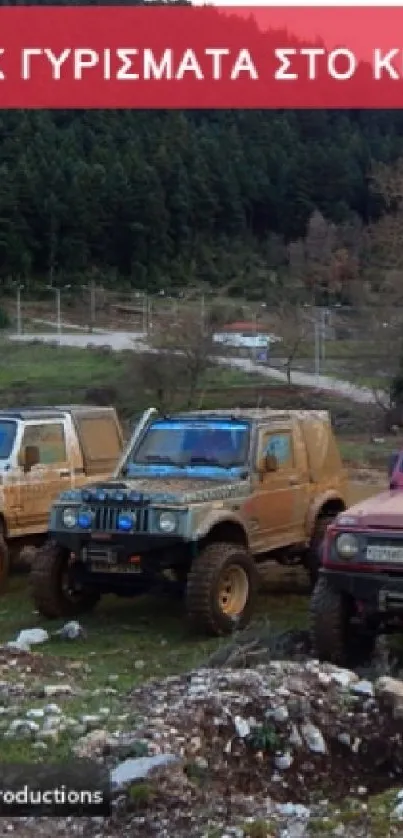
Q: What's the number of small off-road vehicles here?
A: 3